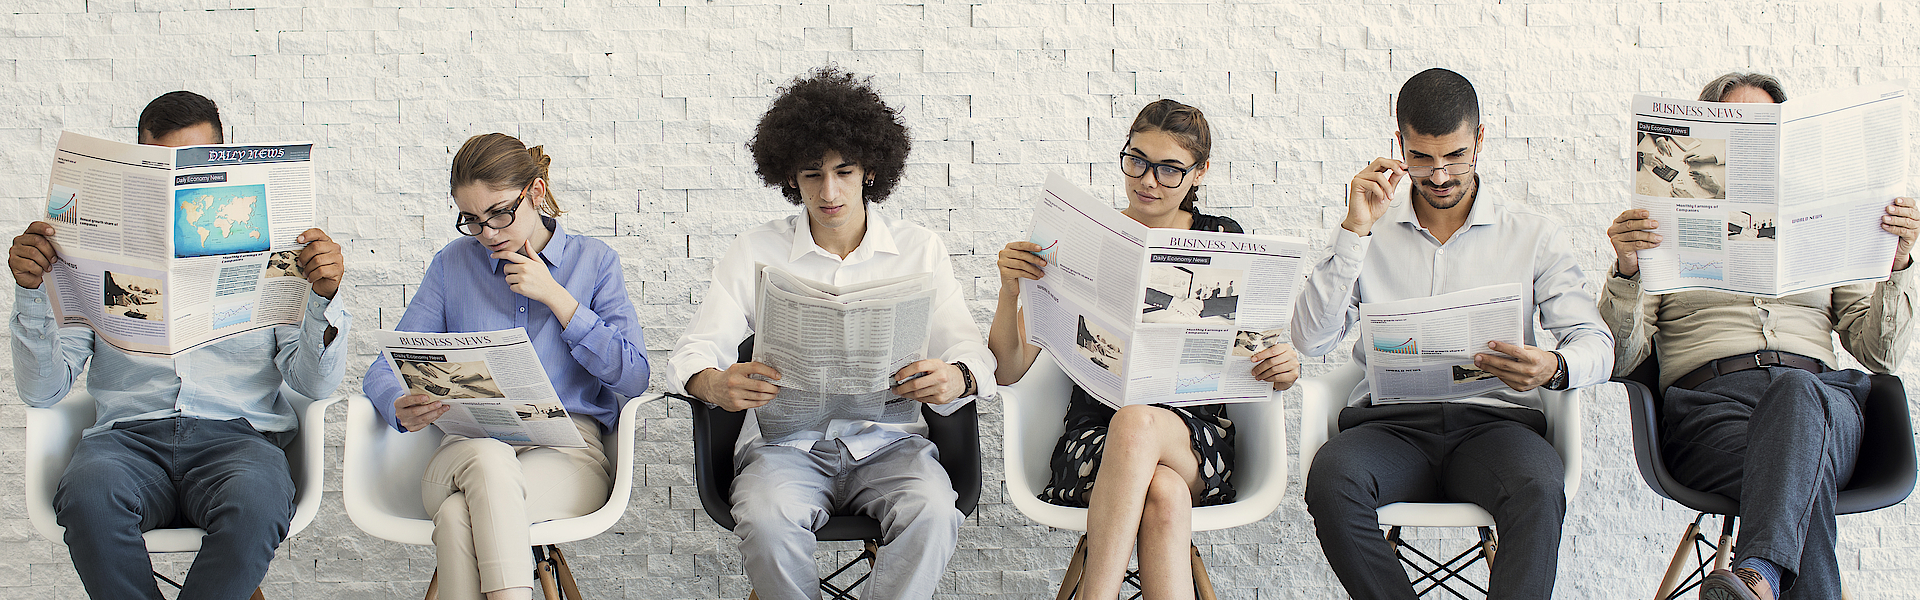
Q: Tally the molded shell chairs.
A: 6